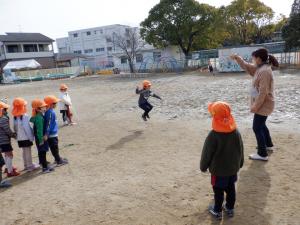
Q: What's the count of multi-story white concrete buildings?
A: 1